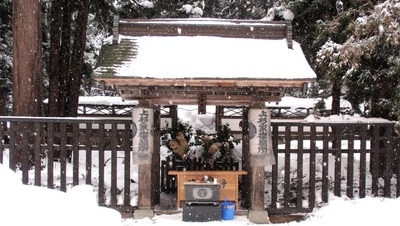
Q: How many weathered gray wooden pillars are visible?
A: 2